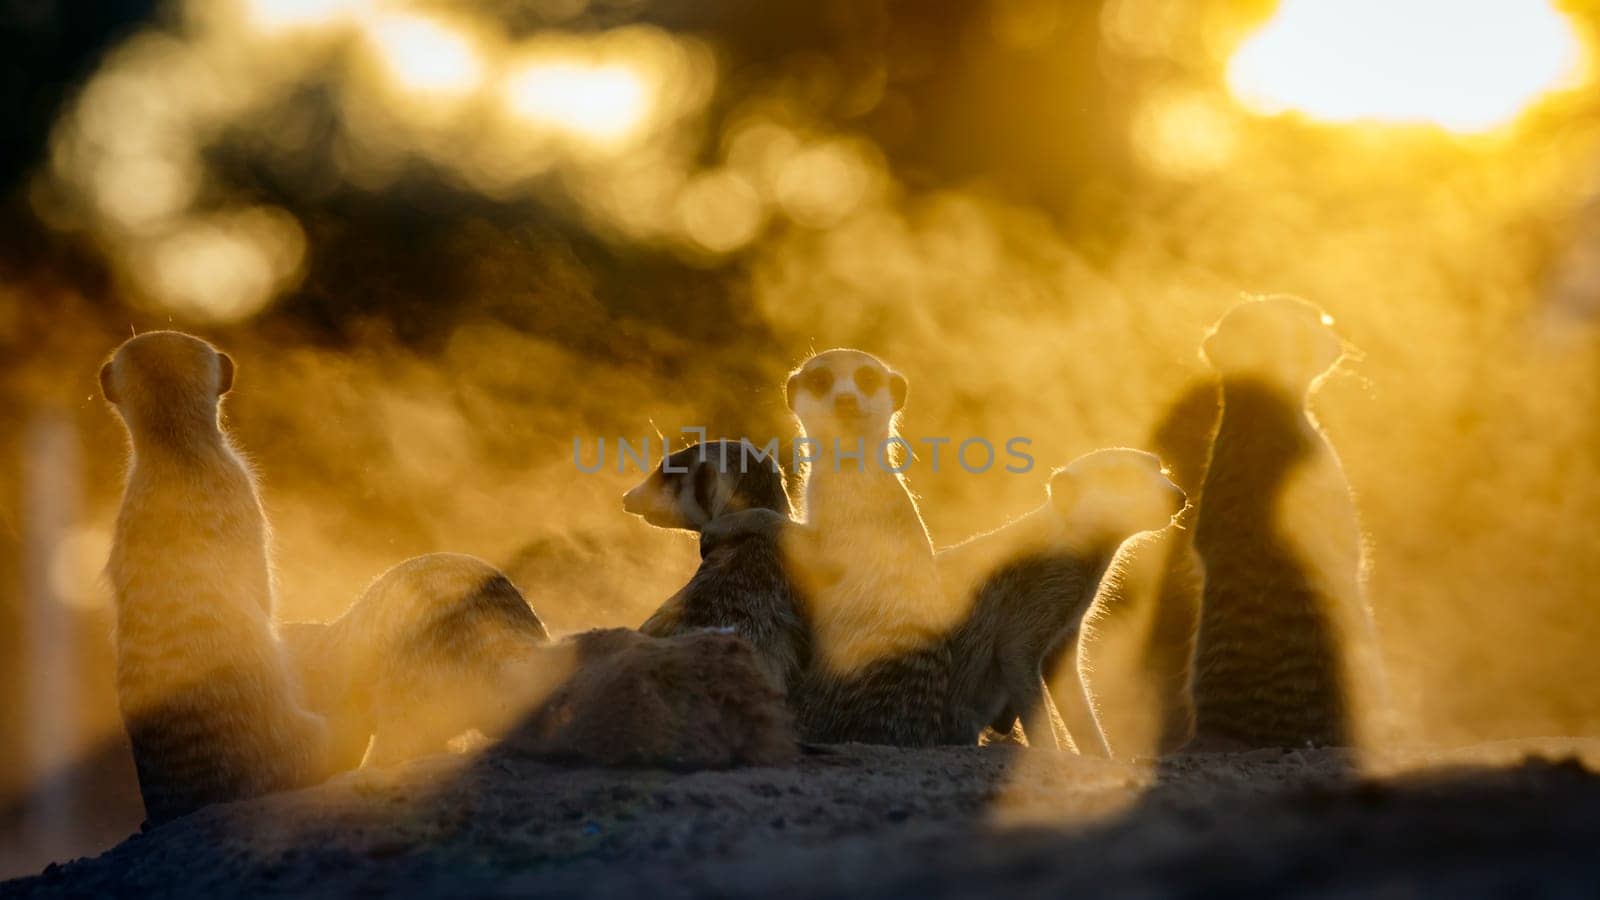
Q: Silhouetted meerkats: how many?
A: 6